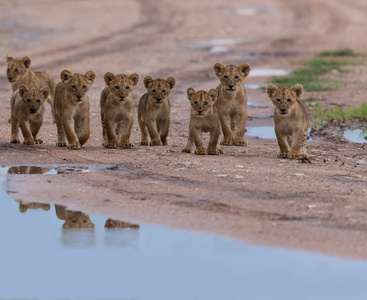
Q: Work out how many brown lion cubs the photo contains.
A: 8